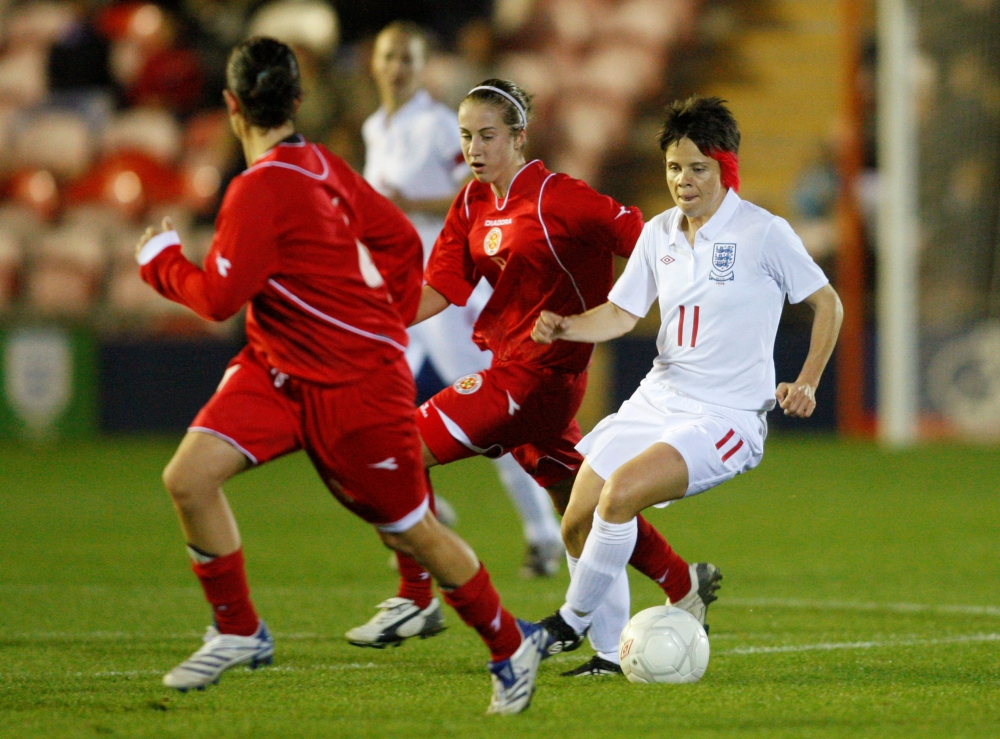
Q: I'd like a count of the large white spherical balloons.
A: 0